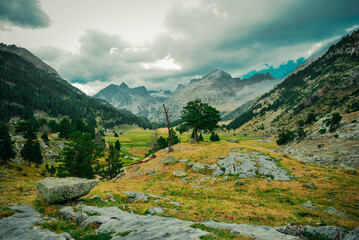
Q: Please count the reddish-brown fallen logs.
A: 1